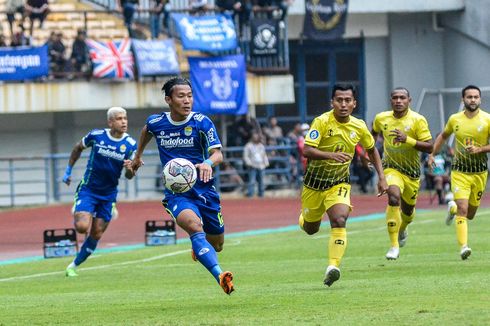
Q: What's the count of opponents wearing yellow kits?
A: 3